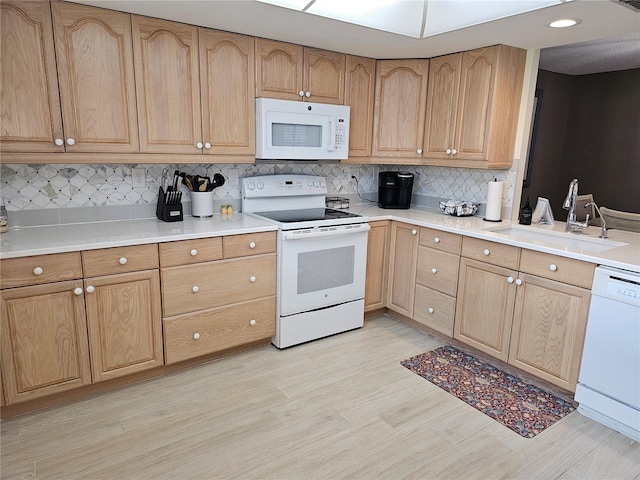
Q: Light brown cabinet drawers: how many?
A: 11